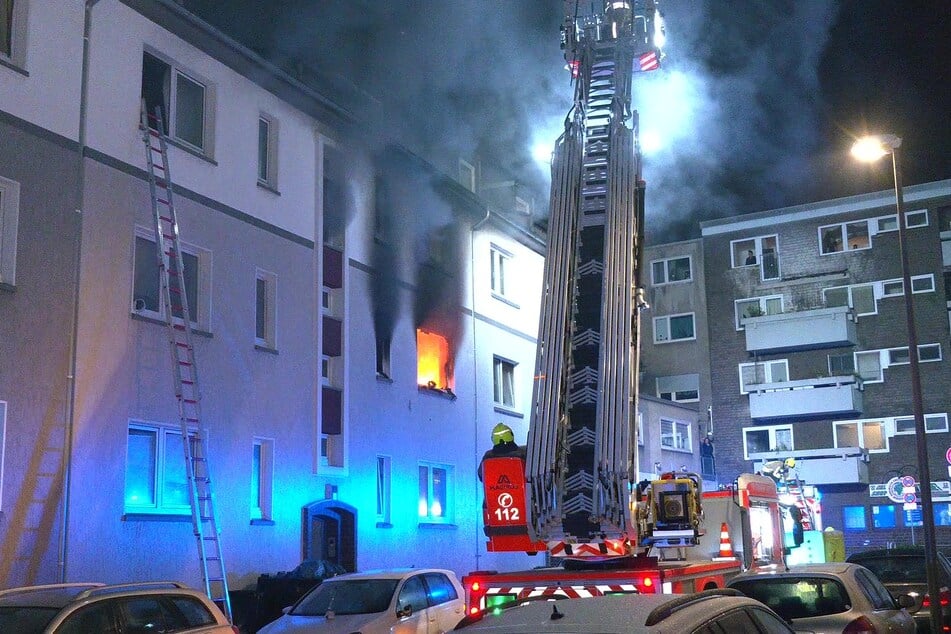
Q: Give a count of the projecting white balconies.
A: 3